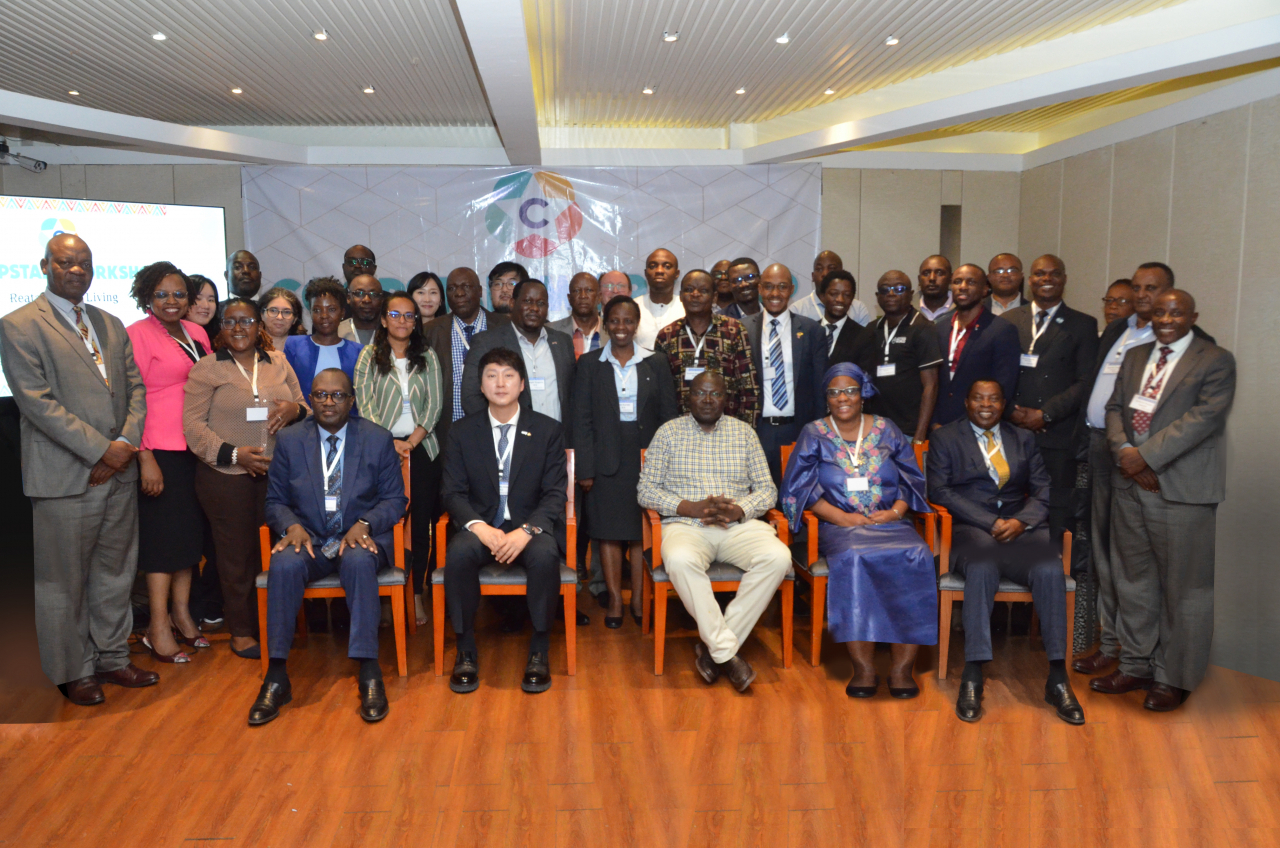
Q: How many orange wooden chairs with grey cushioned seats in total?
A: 5